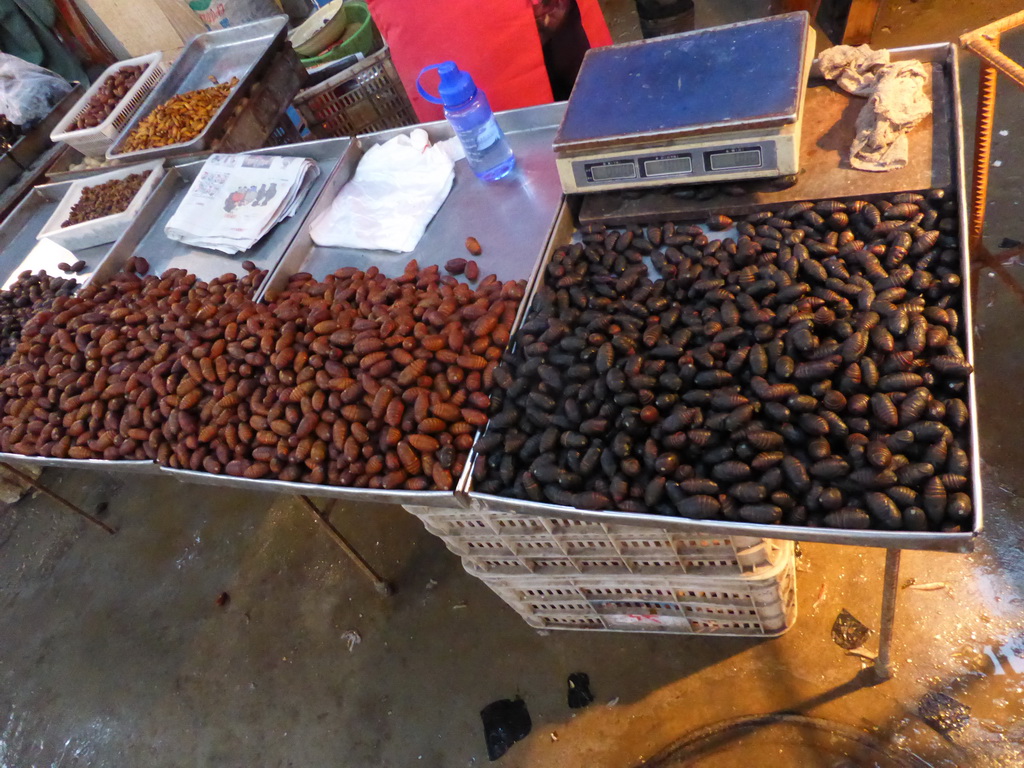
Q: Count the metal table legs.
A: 3